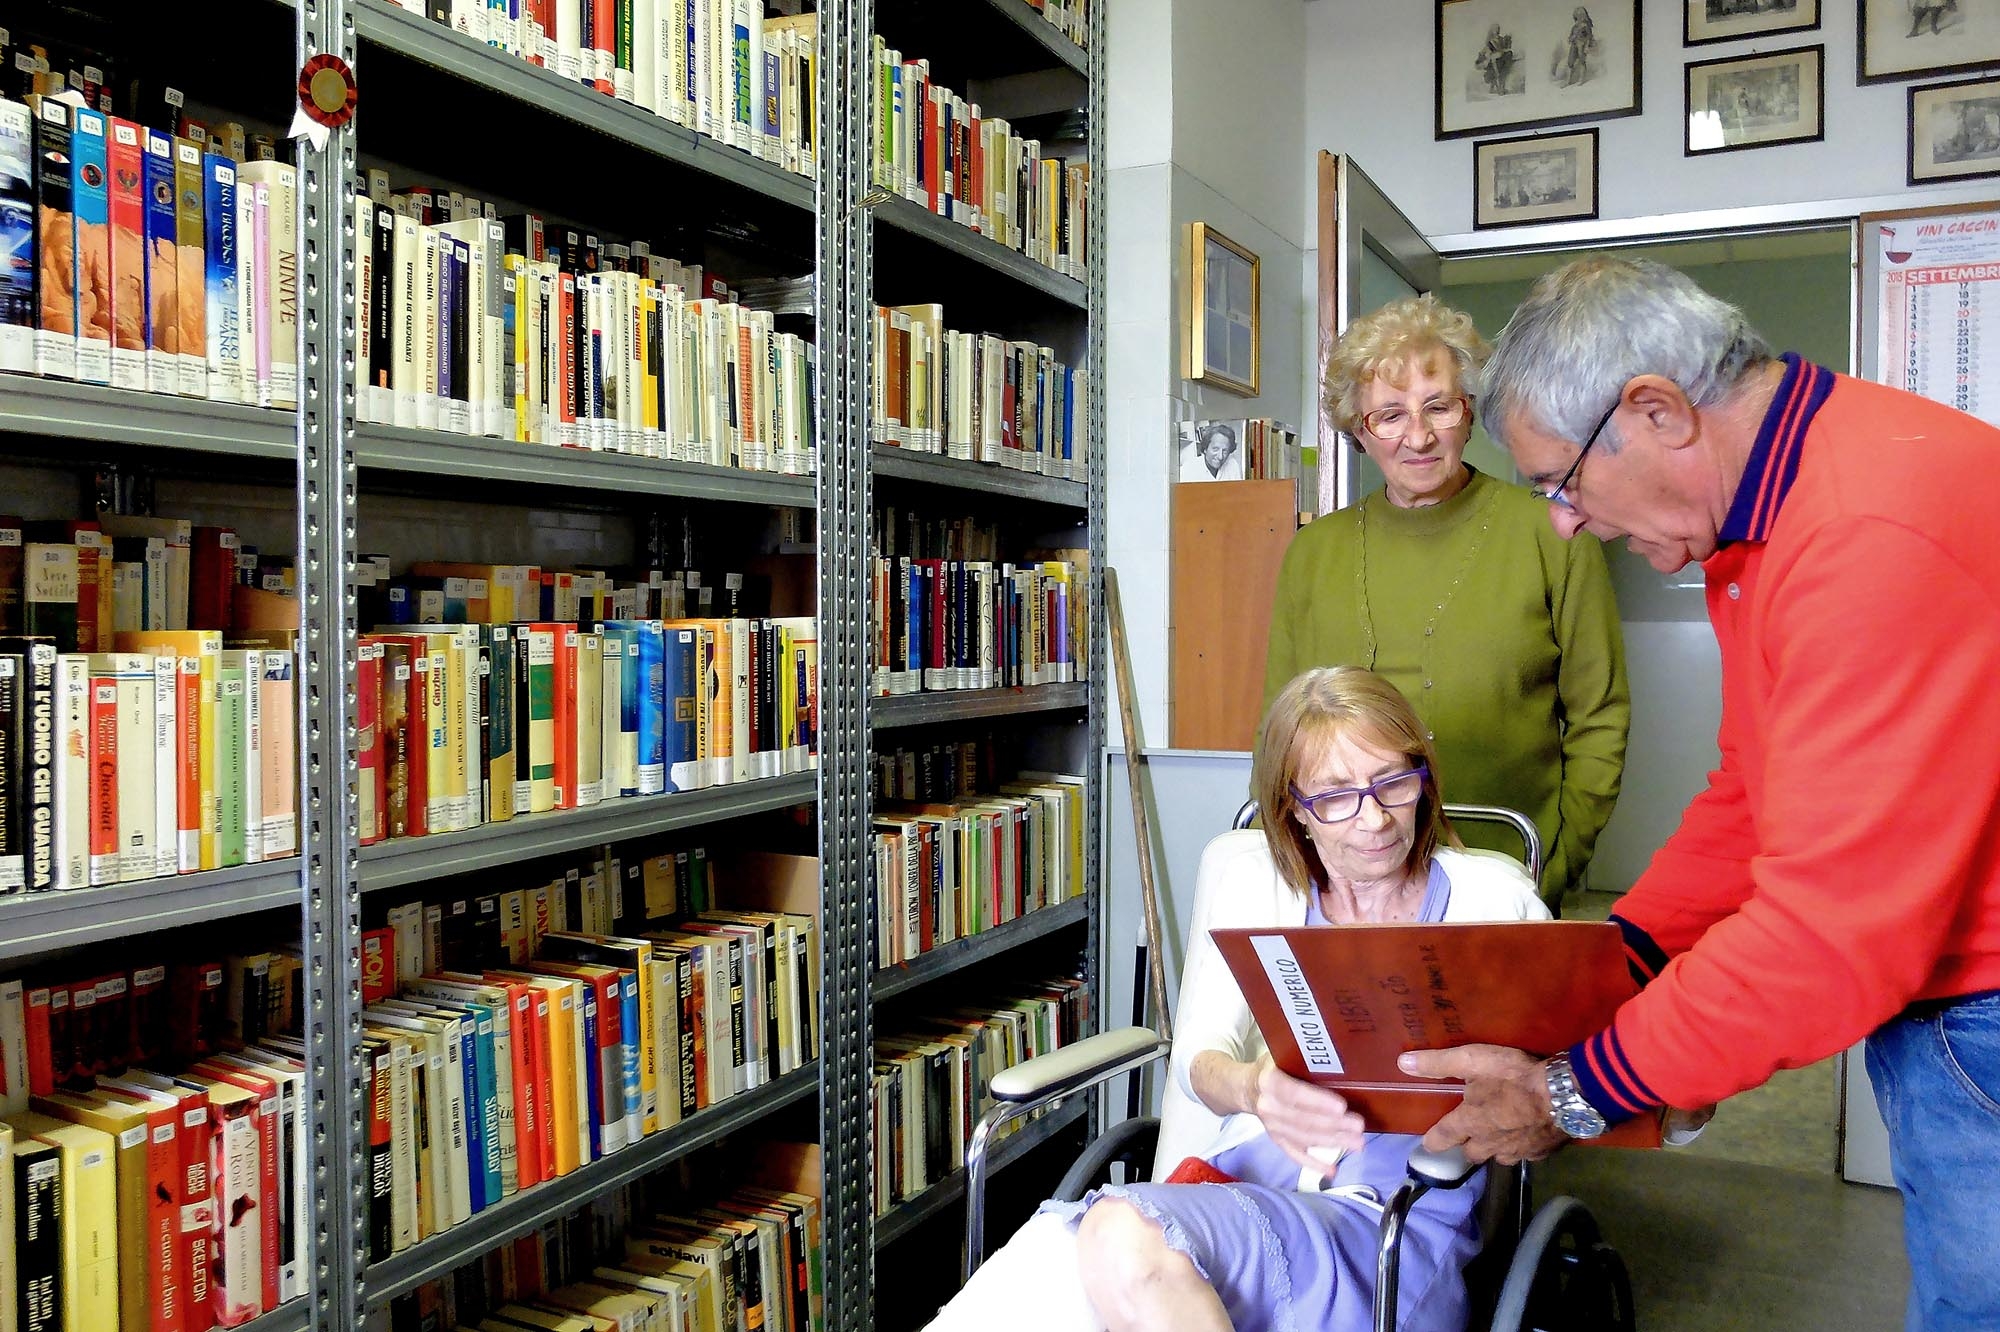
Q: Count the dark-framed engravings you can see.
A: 6